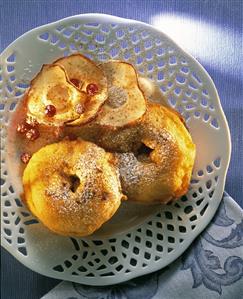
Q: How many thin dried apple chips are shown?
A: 3